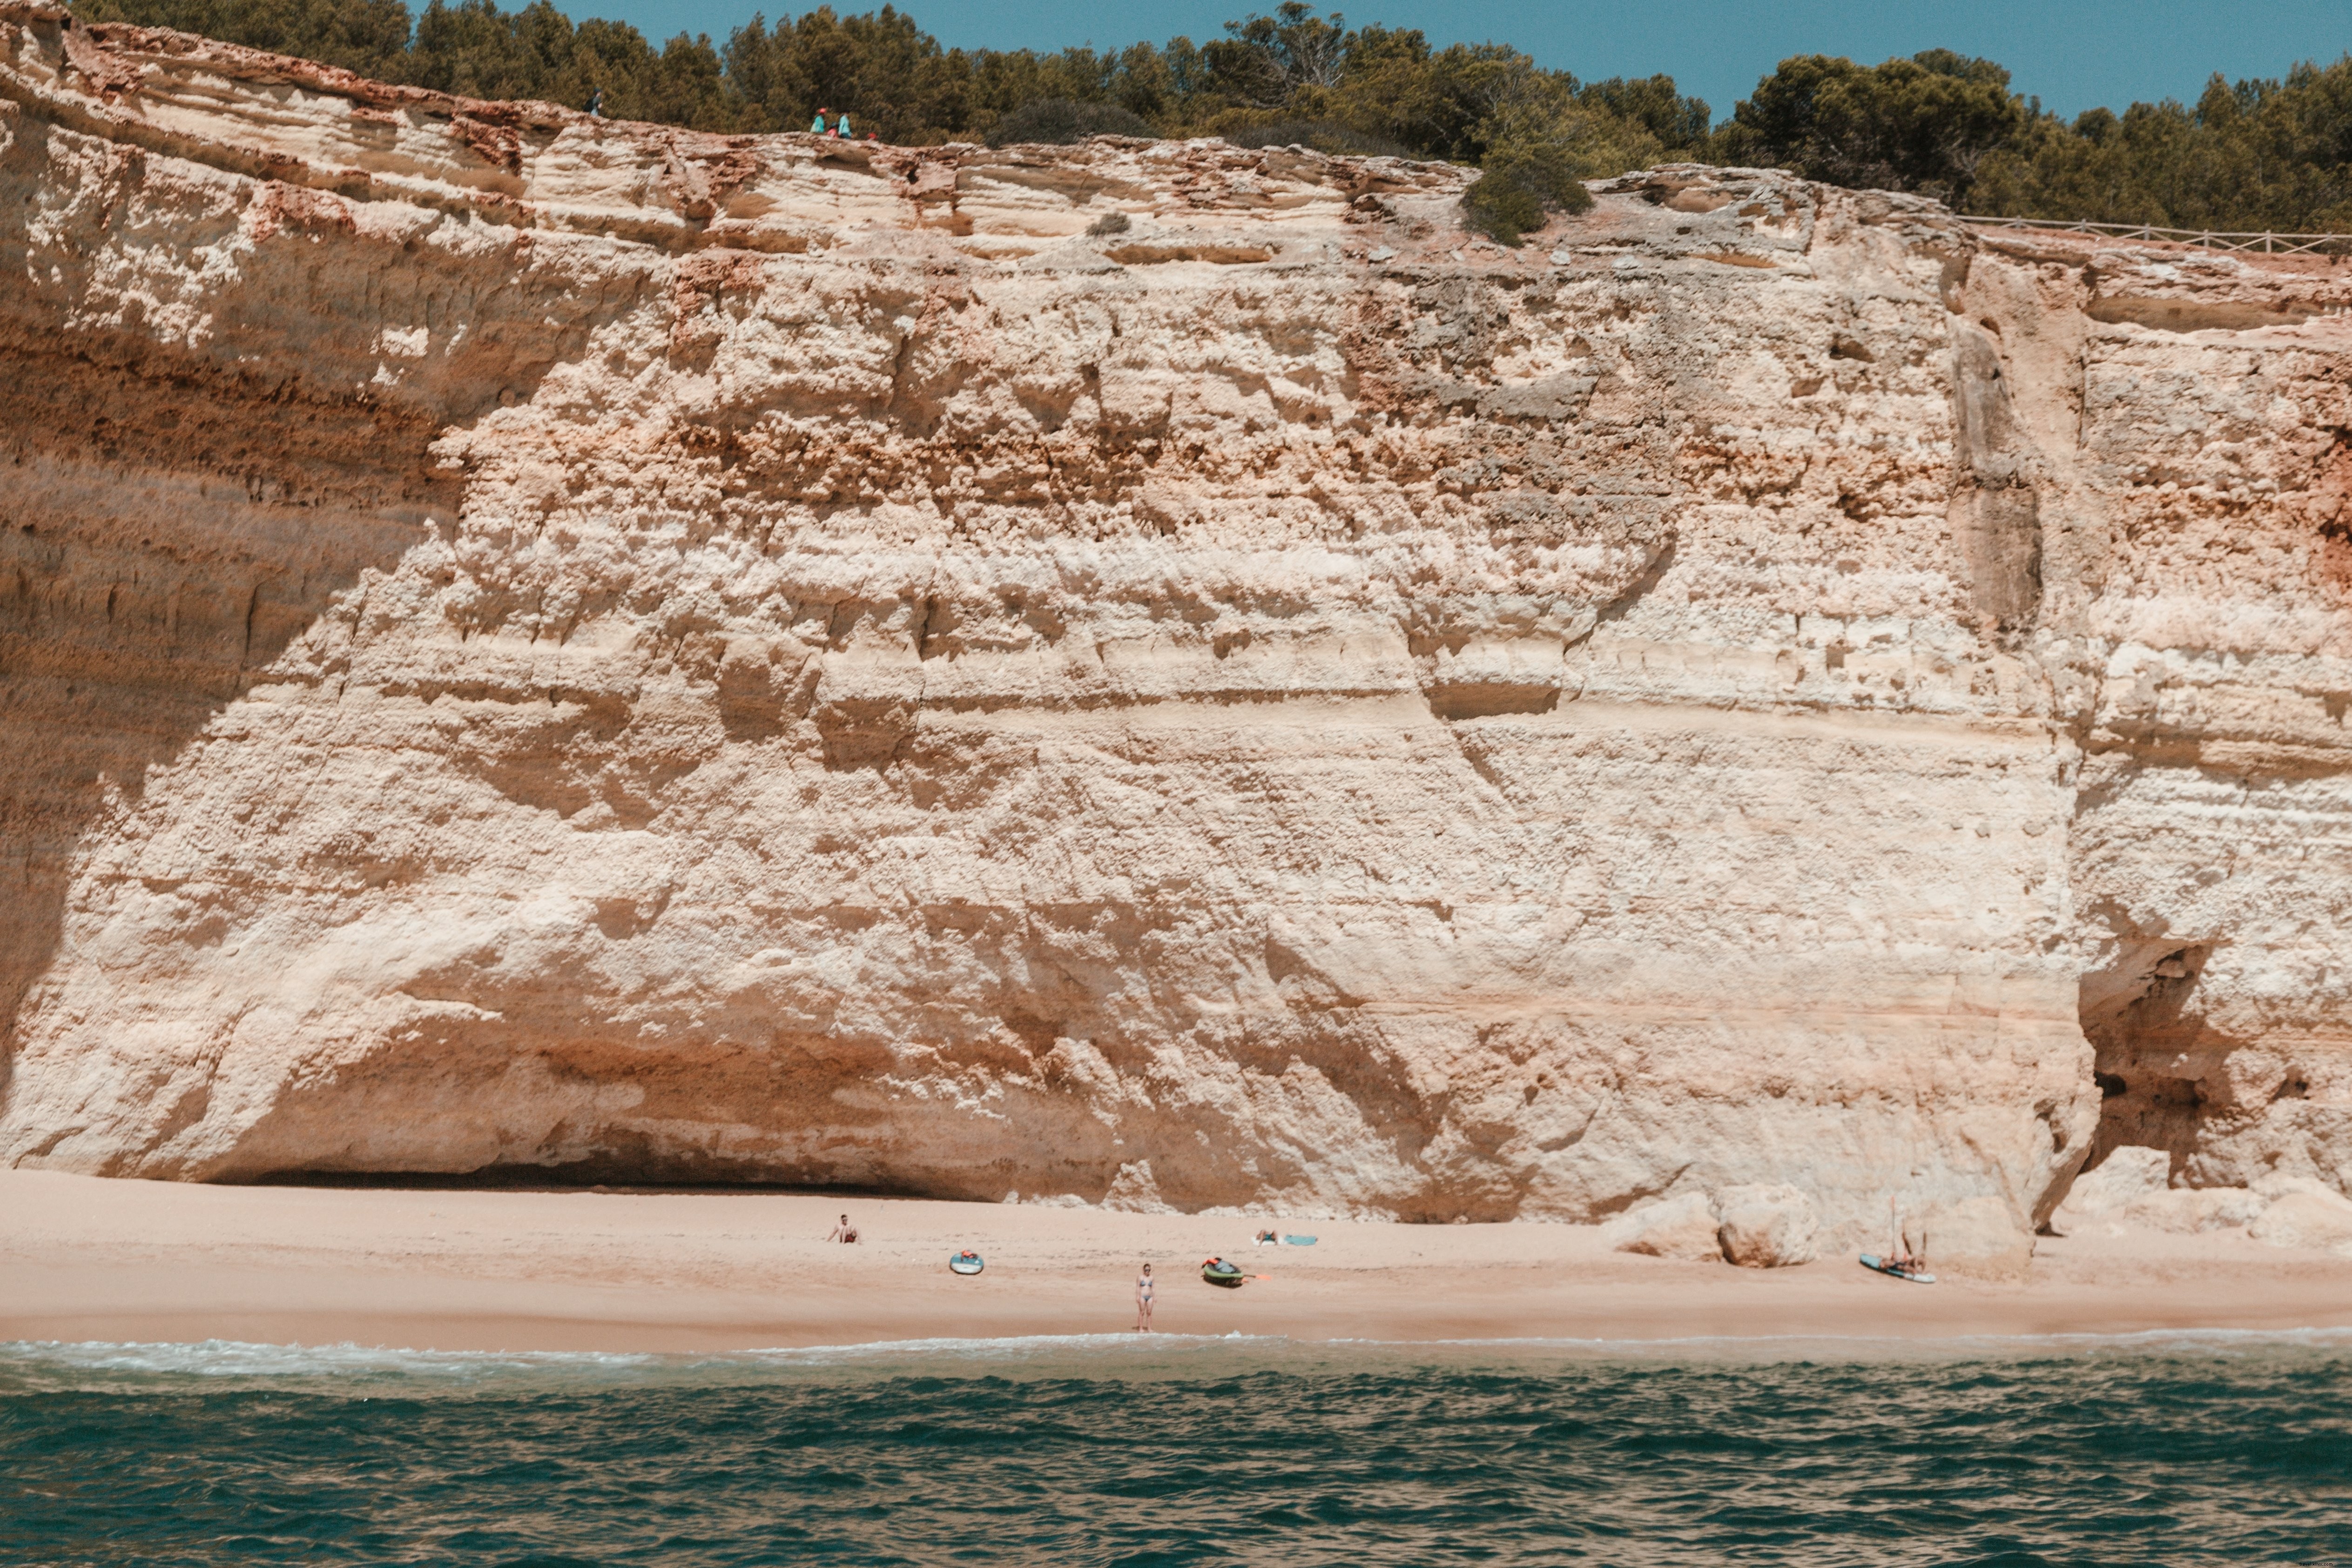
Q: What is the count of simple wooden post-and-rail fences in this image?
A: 1